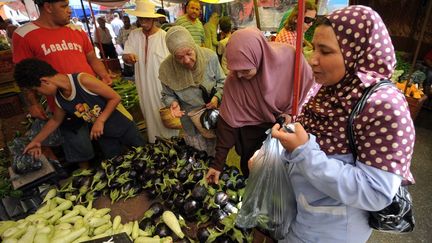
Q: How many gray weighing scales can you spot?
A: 1